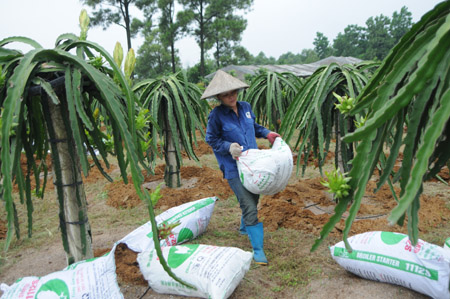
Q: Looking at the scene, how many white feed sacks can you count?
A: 5